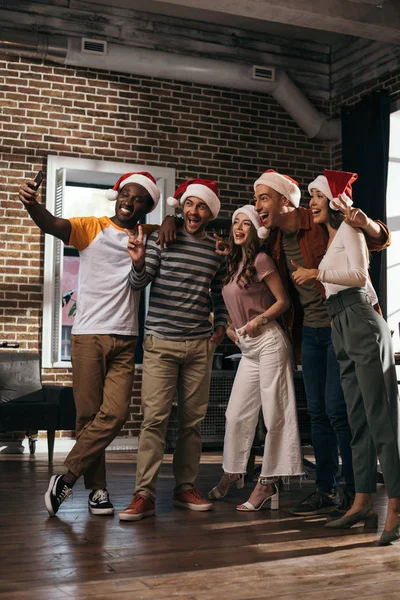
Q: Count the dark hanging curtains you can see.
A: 1